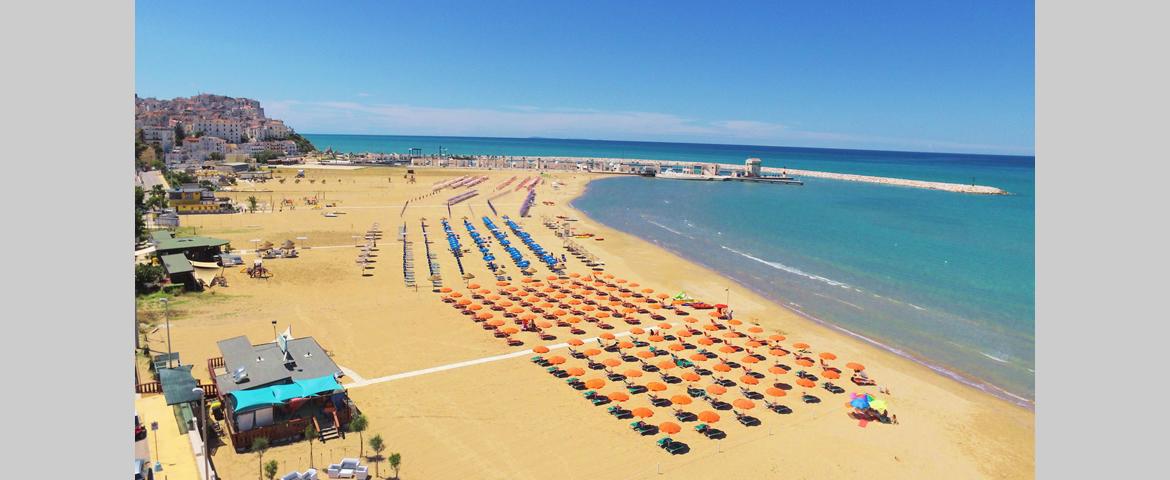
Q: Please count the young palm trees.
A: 6